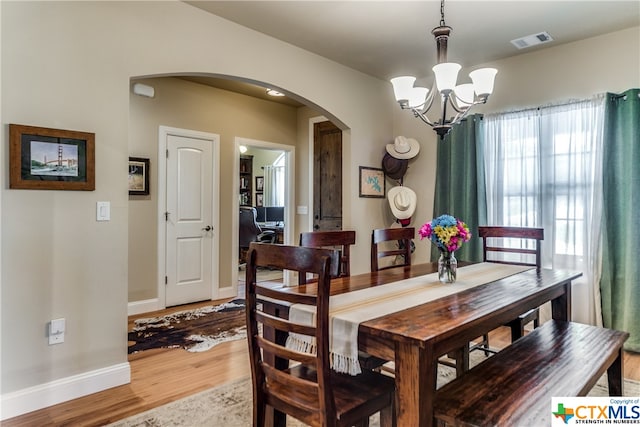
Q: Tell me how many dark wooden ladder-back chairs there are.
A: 4